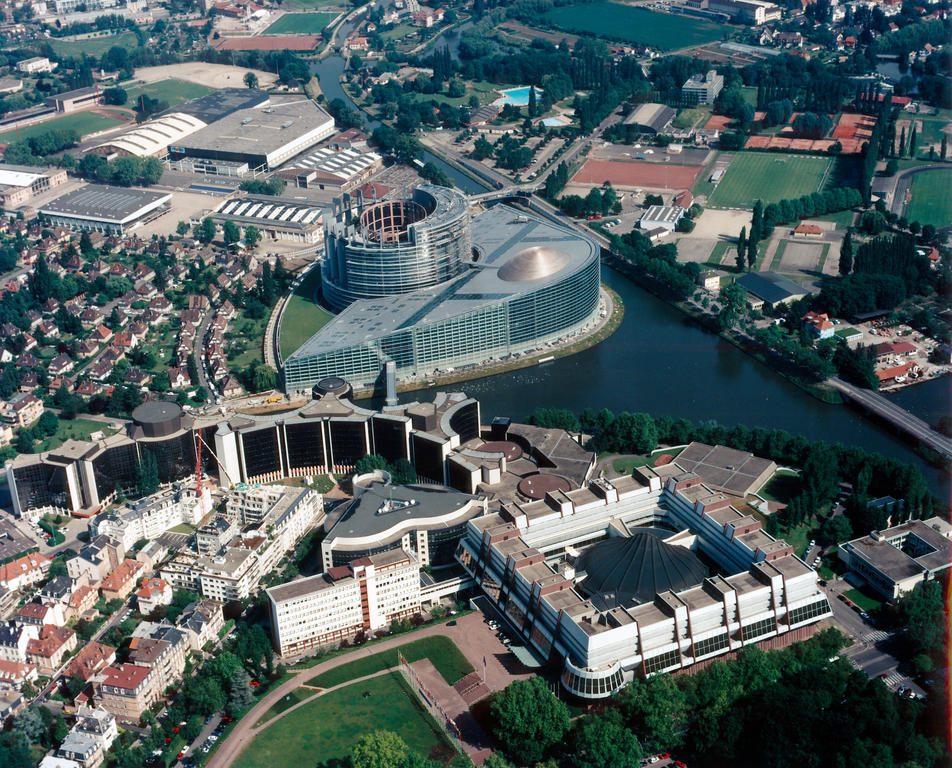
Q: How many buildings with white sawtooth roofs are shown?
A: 2